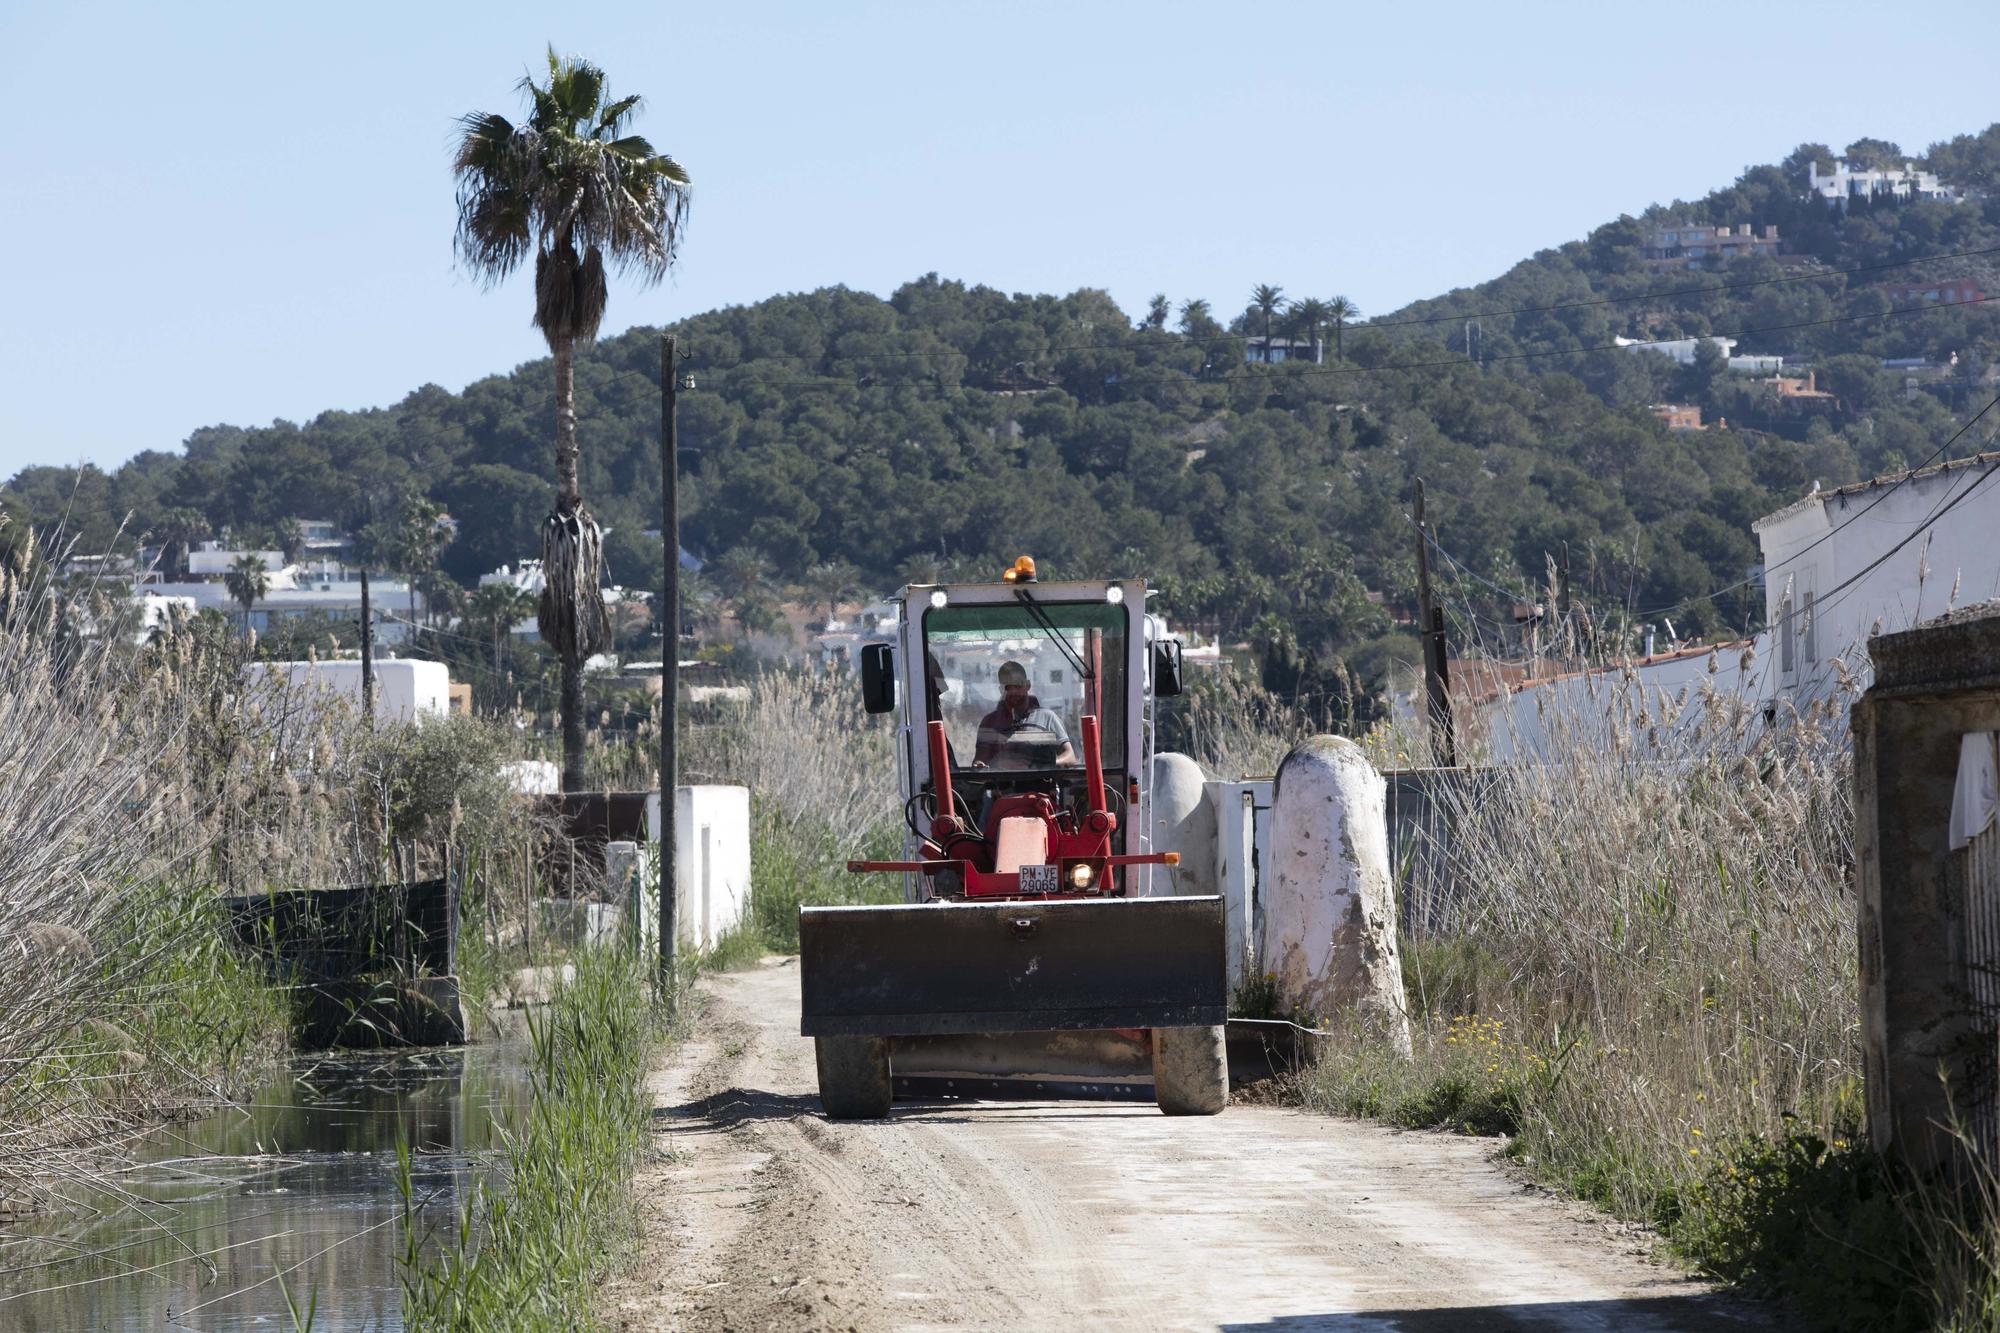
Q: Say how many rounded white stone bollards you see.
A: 2